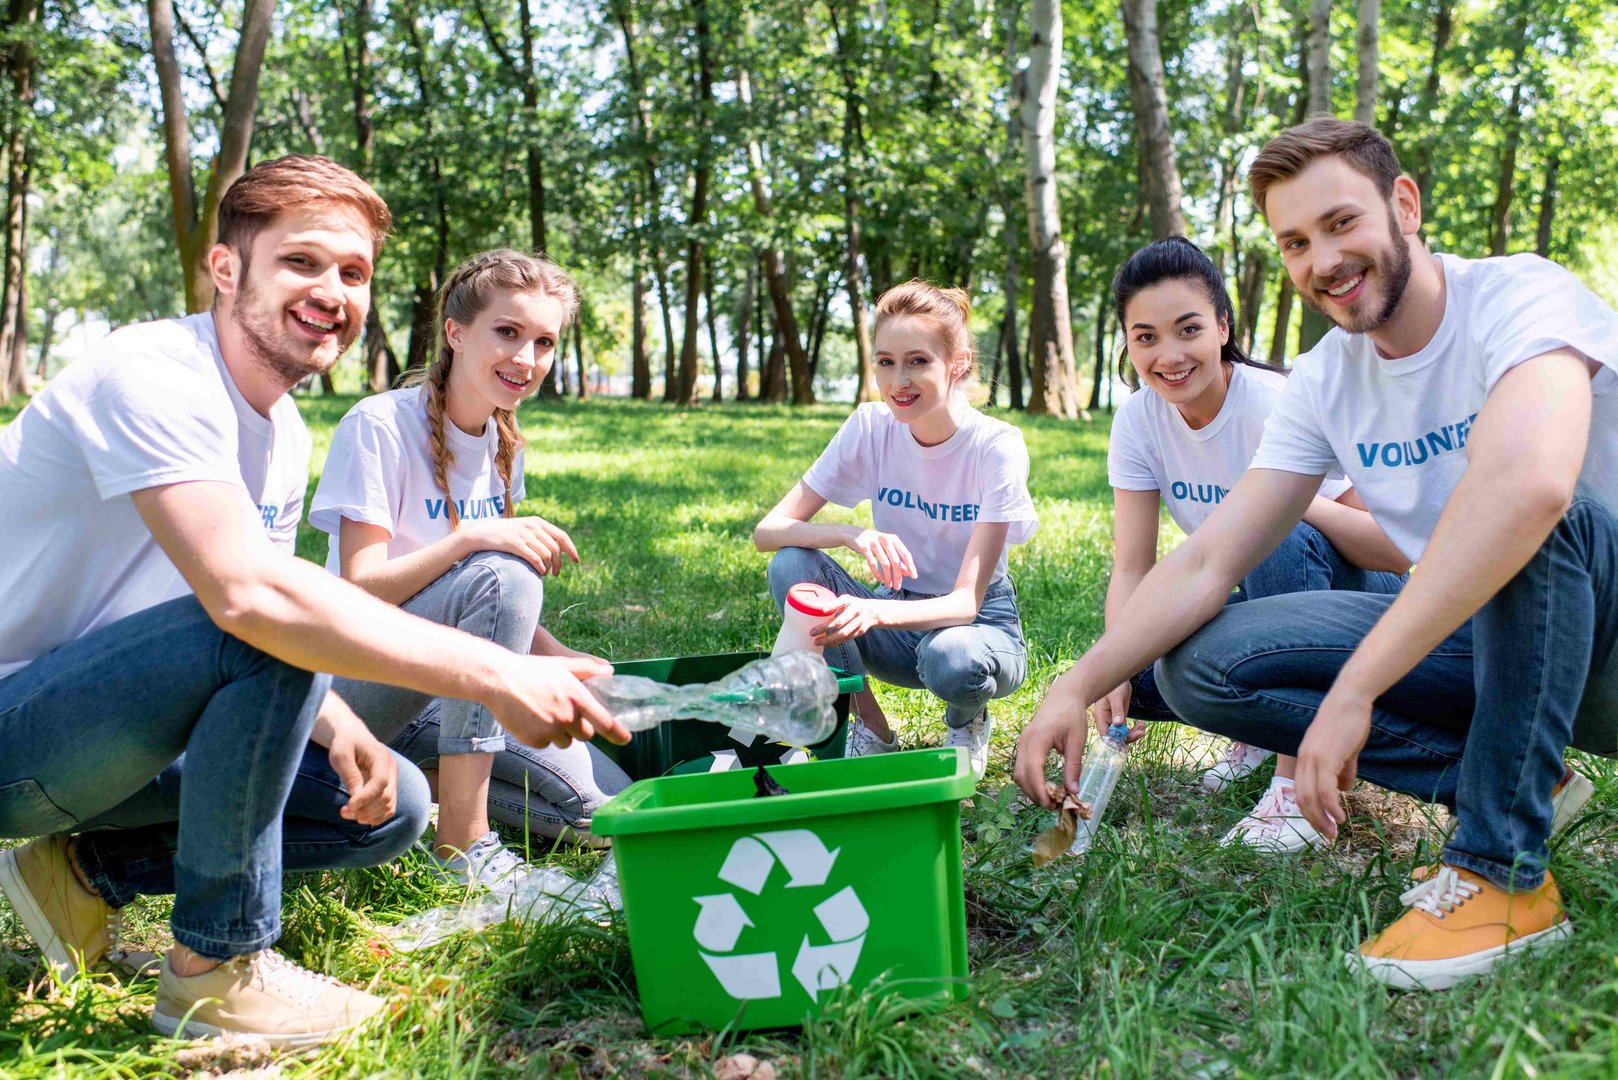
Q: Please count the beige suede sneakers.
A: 2